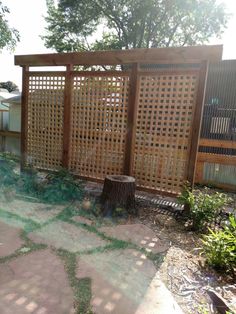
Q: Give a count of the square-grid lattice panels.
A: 3